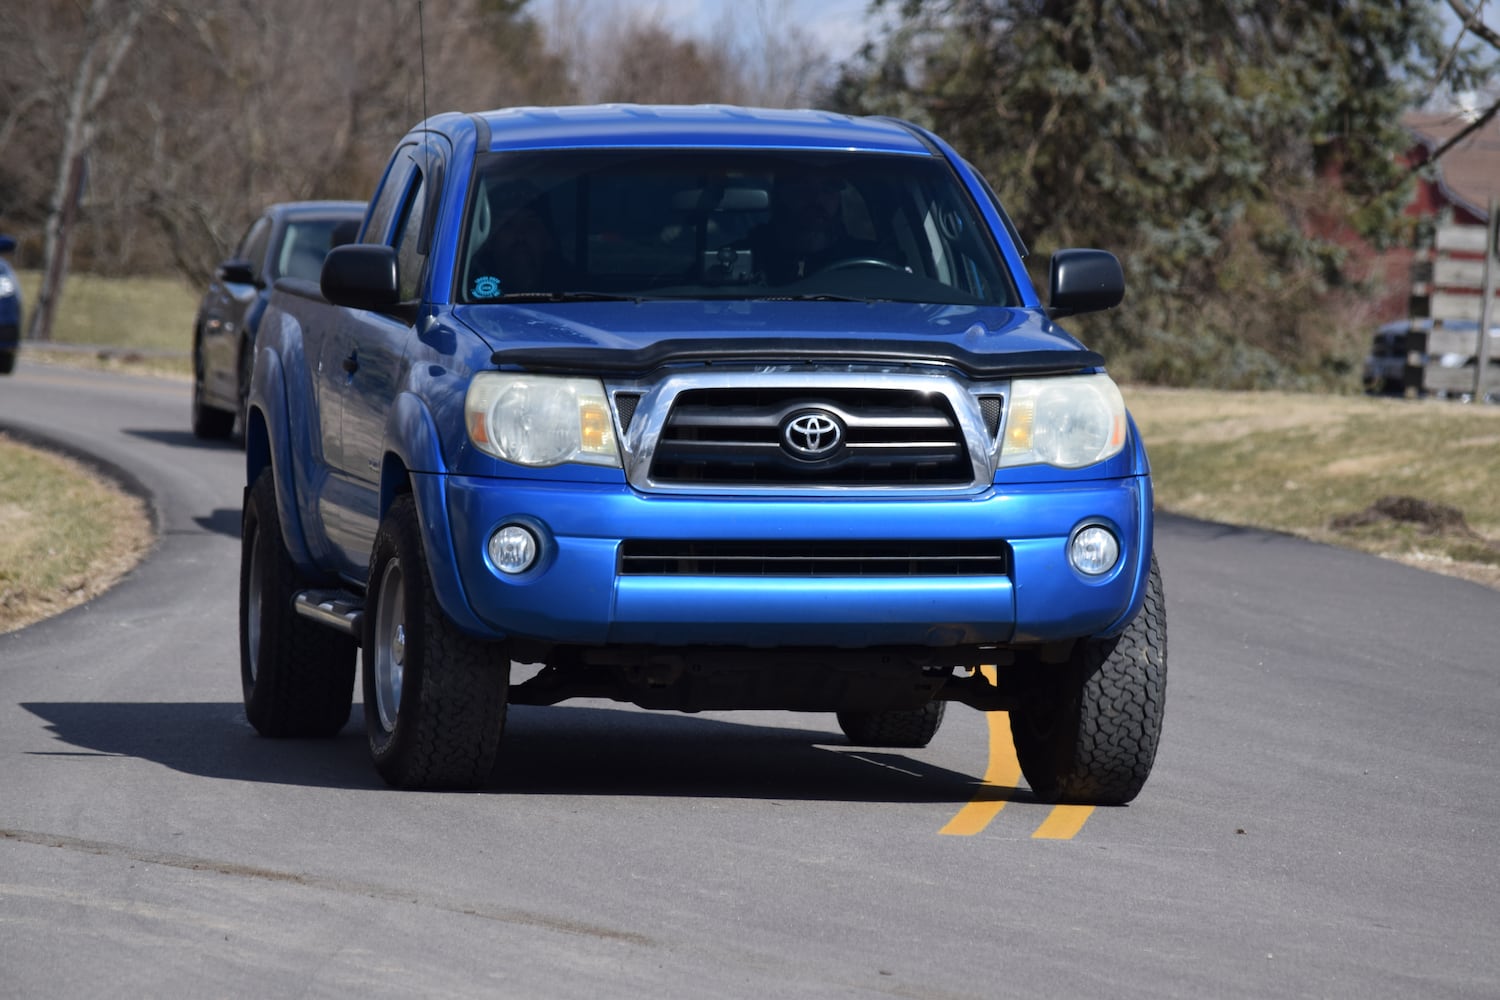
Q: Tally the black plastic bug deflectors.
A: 1